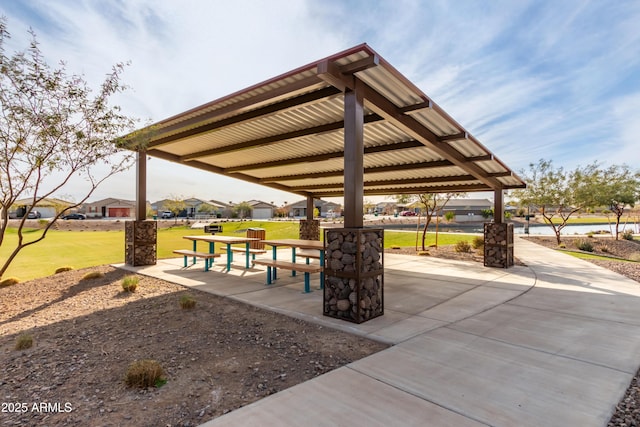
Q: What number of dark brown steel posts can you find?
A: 4